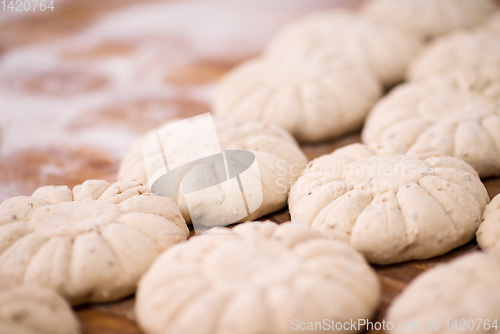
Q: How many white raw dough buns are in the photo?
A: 12